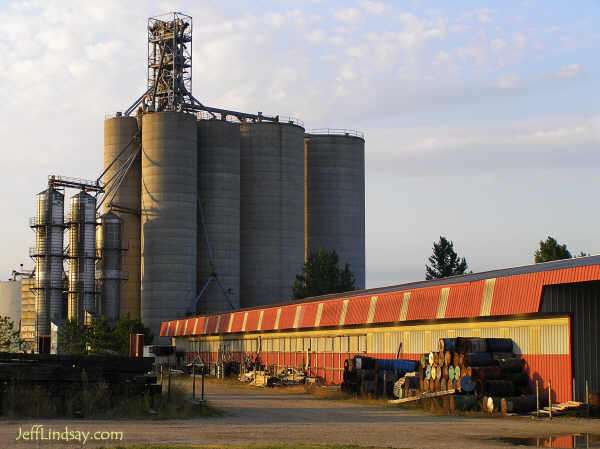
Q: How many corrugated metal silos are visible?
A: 3